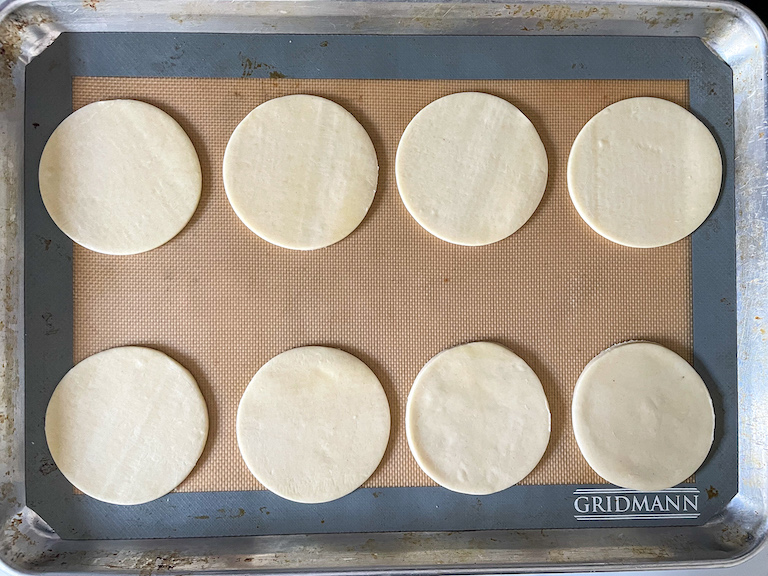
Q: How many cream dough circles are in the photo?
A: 8